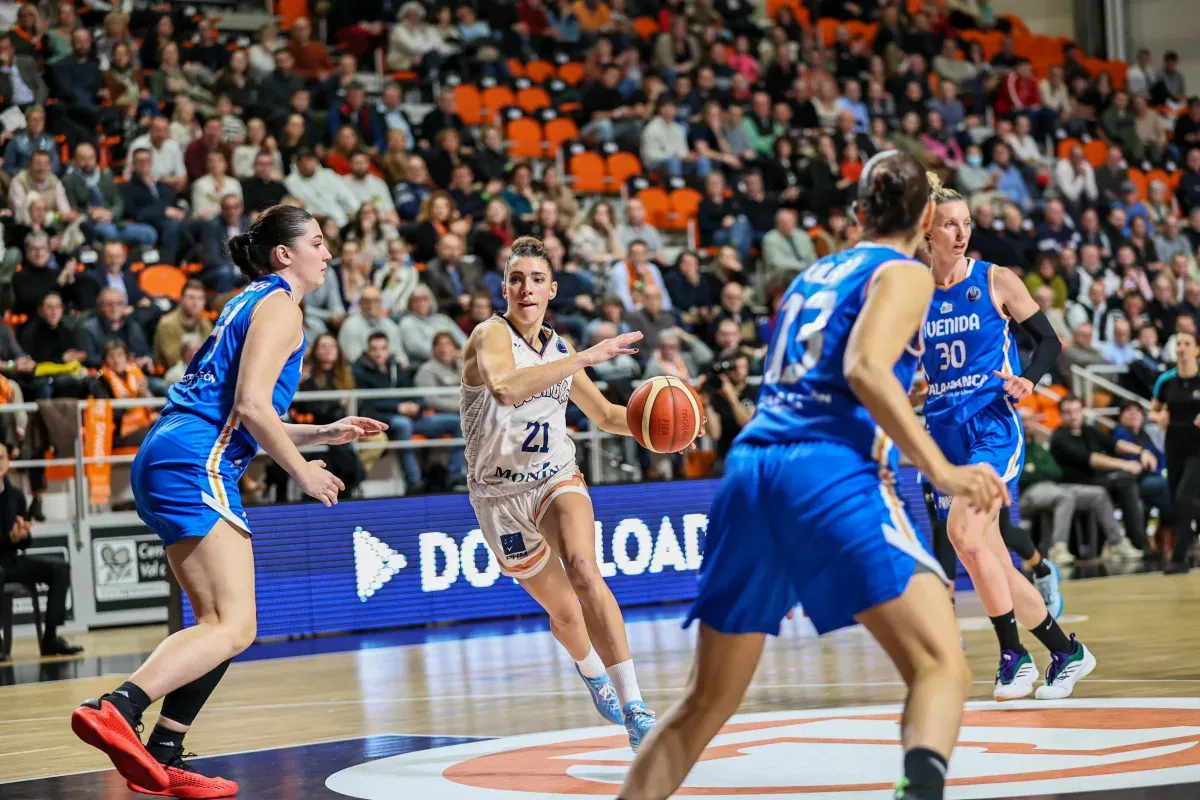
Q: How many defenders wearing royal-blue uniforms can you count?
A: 3